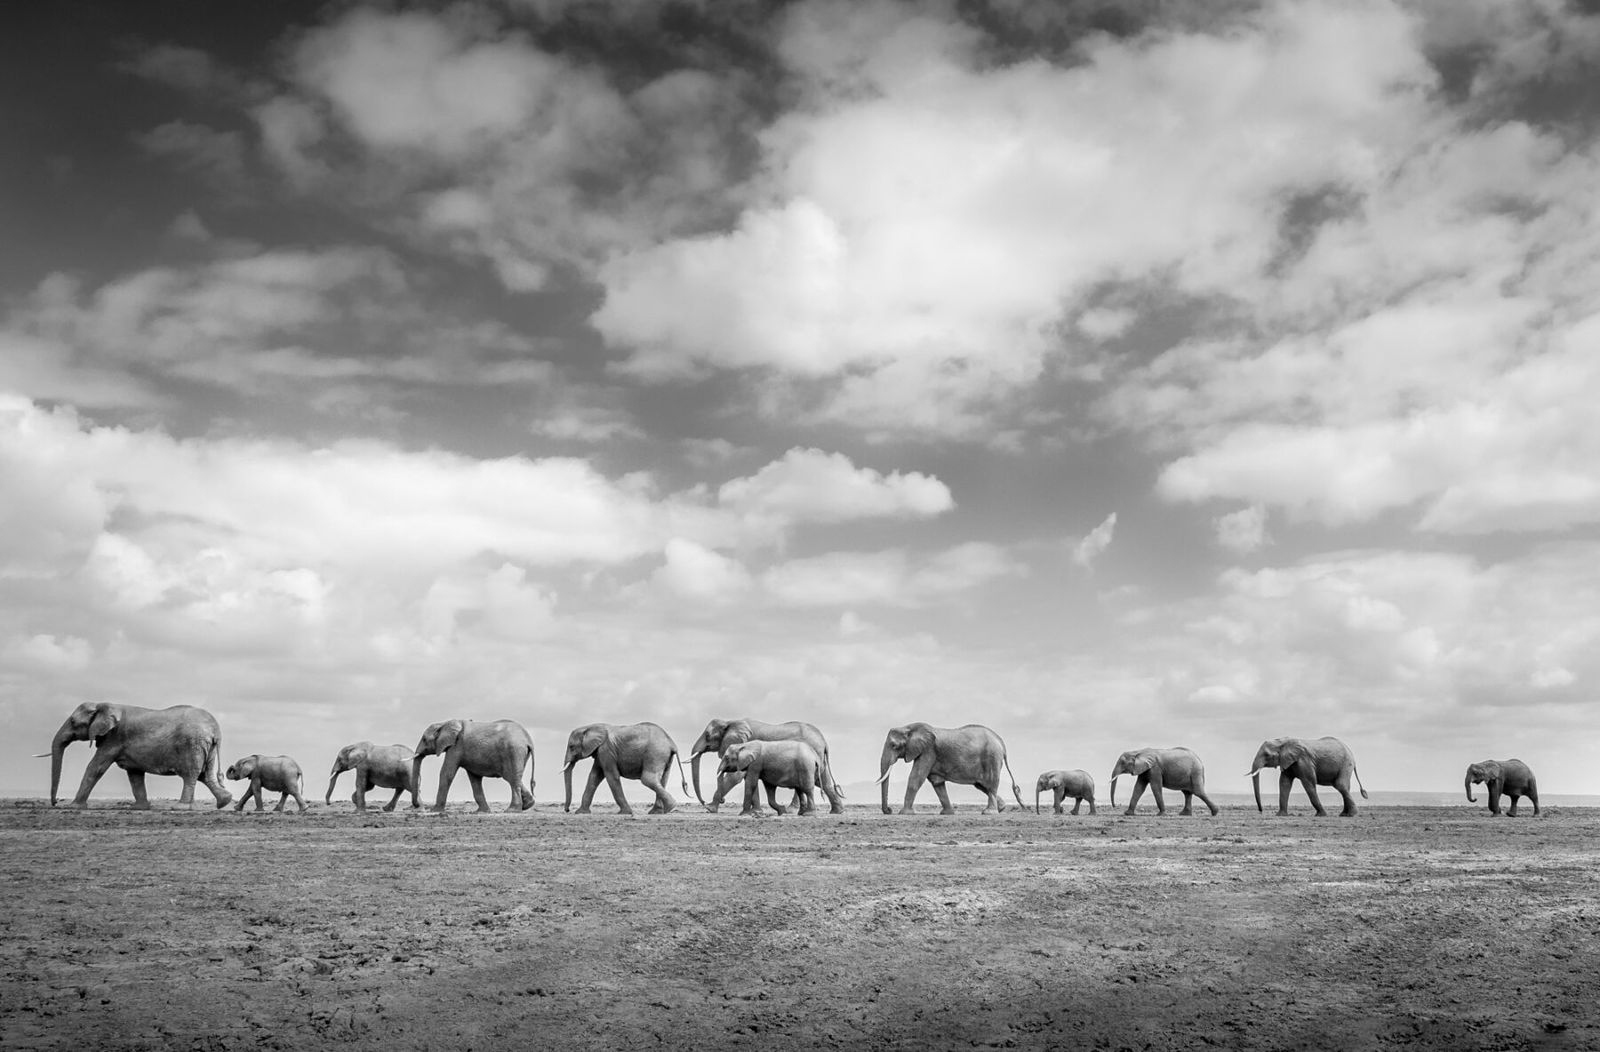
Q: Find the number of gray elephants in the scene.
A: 12